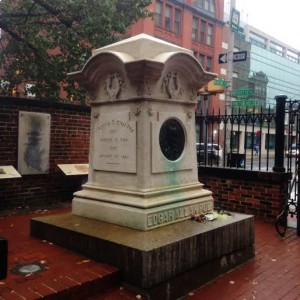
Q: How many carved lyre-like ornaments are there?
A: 2